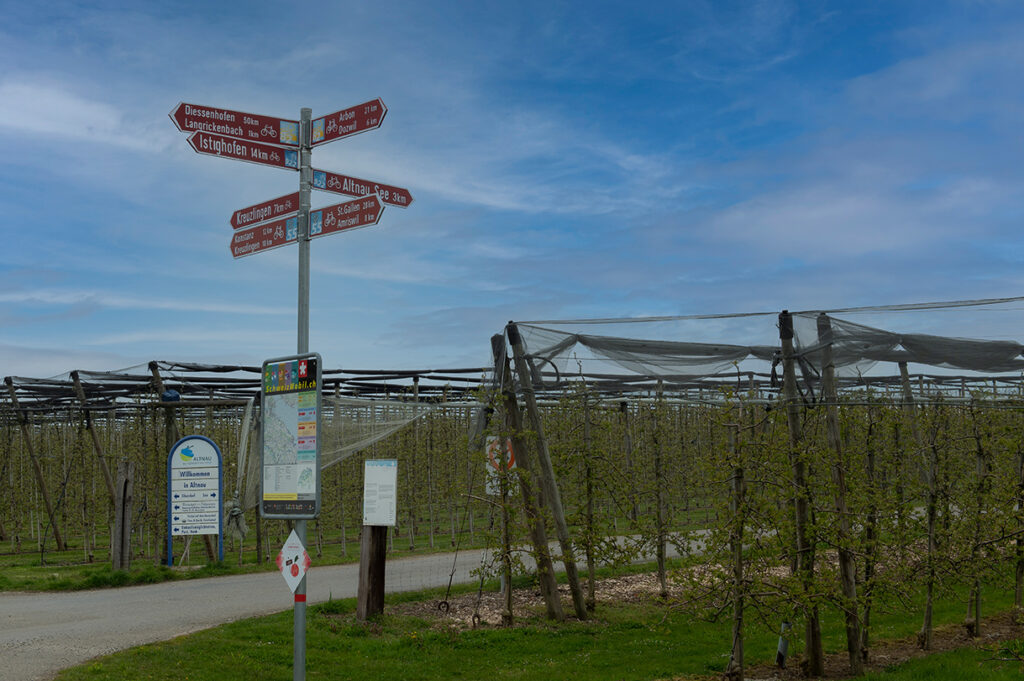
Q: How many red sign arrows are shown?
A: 7